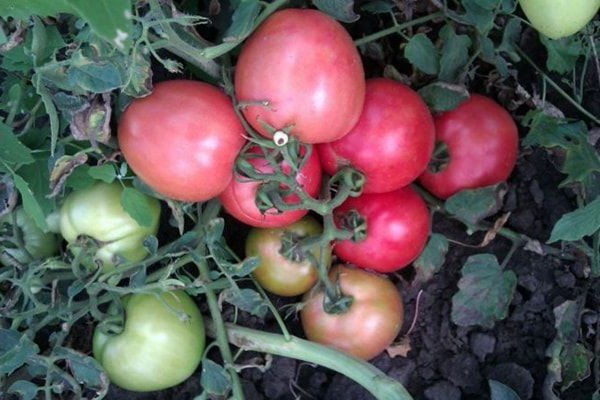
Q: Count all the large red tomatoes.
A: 6